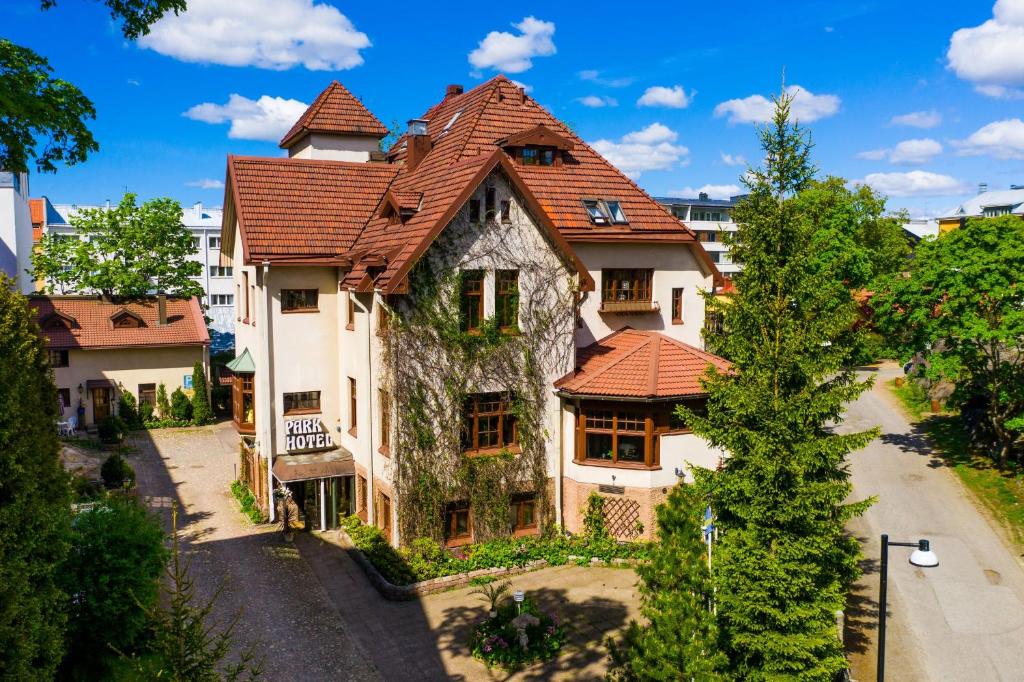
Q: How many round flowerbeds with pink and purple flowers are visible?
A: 1